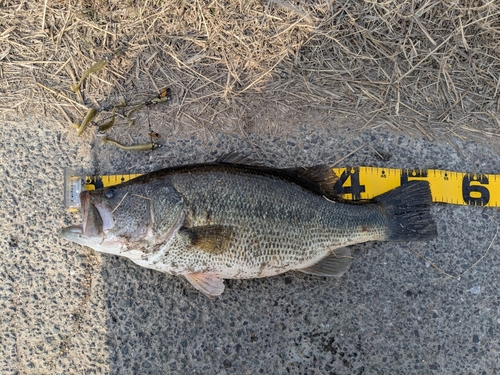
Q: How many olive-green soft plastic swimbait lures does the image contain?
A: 5